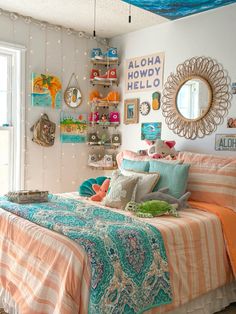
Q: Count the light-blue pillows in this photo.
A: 2